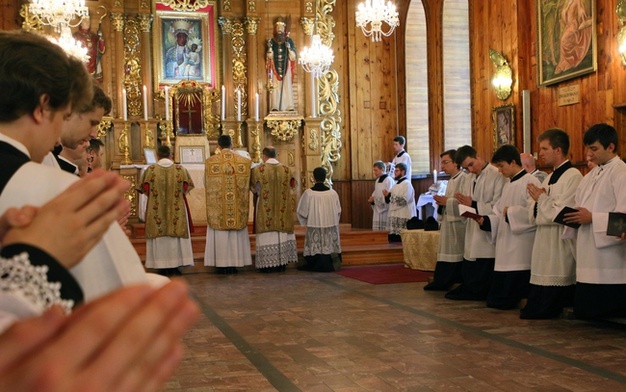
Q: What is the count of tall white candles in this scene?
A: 6